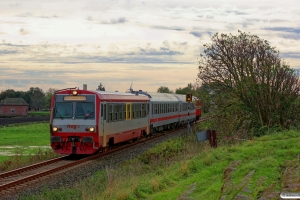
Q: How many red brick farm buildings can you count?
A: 1